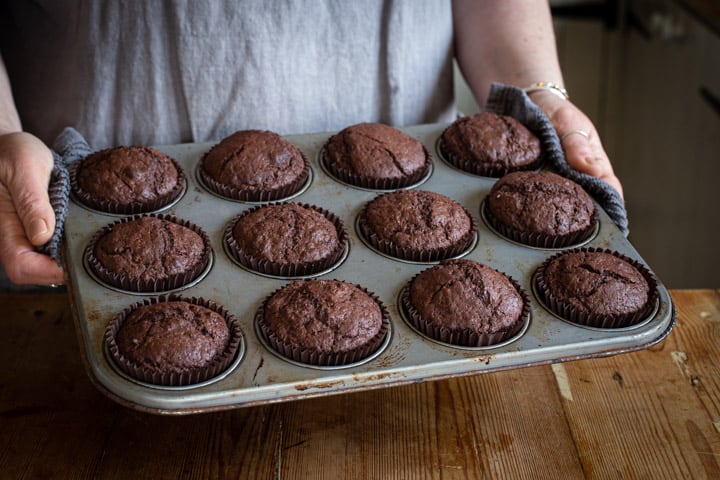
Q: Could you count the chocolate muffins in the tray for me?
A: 12